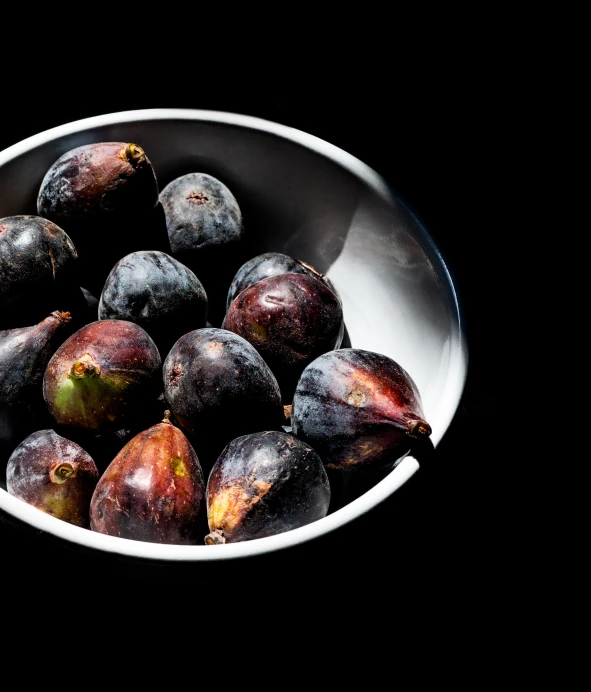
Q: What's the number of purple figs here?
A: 13